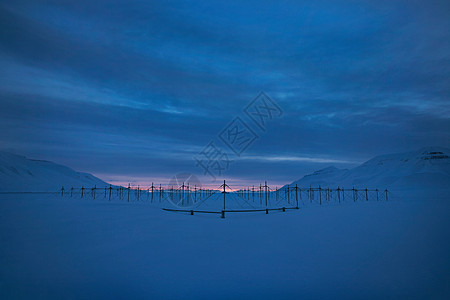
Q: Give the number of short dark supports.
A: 4